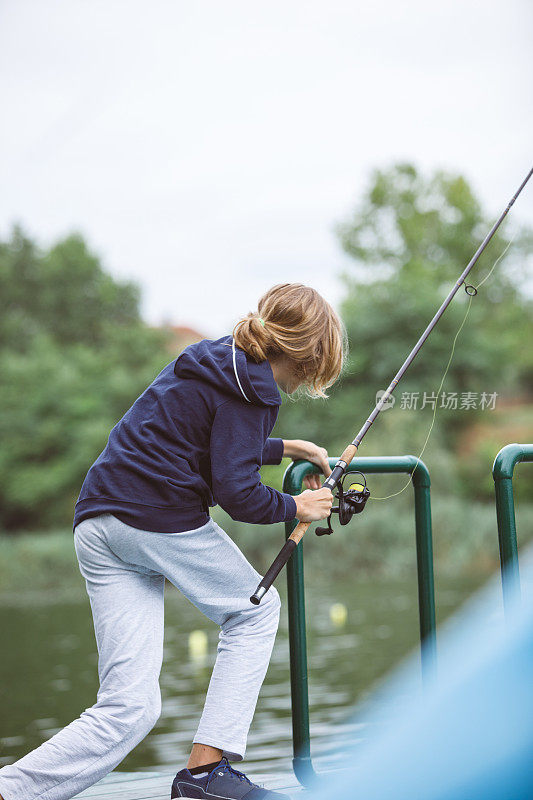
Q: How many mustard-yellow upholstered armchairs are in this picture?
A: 0